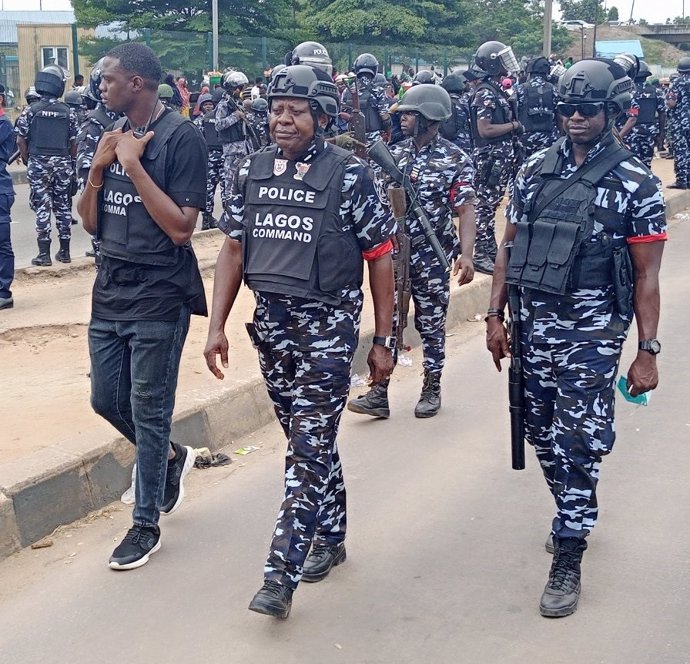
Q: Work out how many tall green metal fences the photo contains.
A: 1